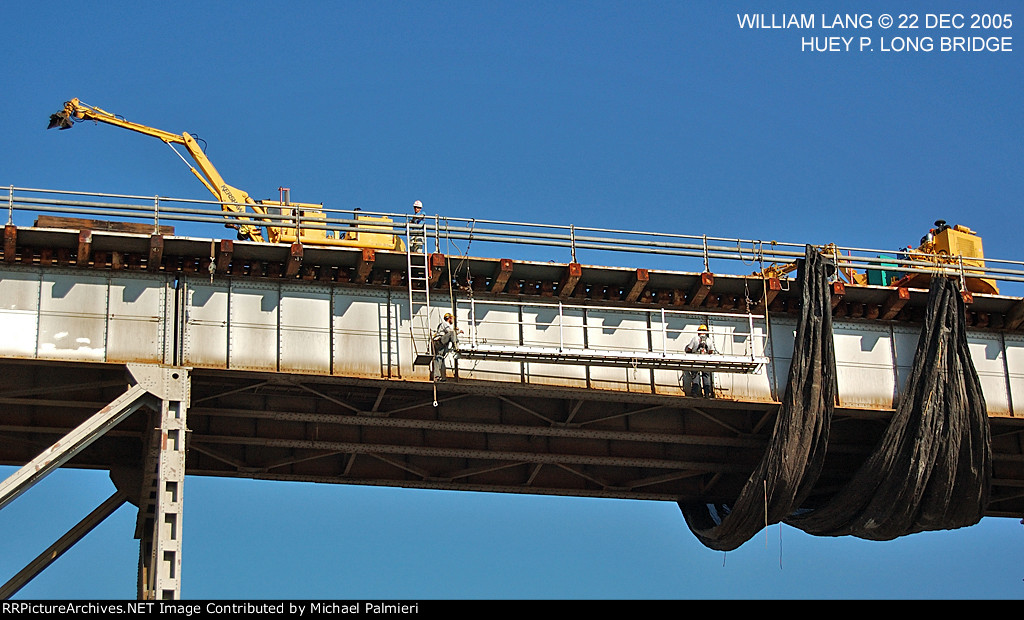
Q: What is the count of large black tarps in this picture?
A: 2